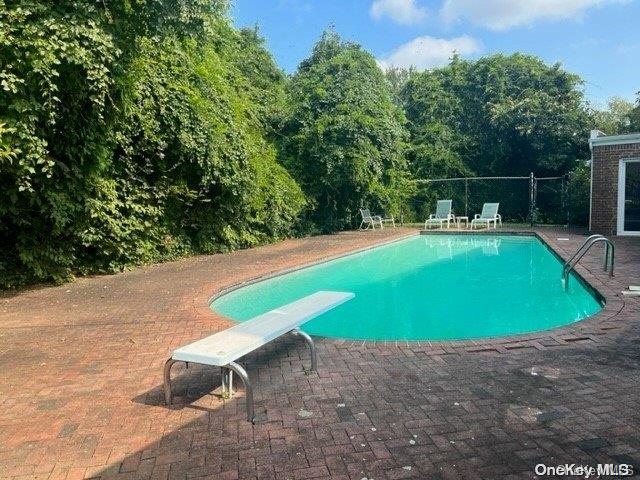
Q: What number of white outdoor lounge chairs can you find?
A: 3